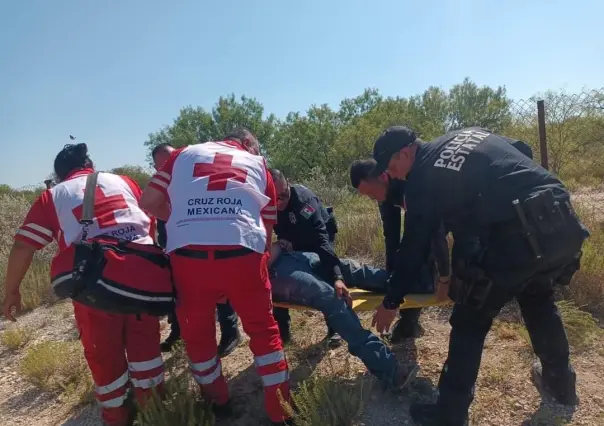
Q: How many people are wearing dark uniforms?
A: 4